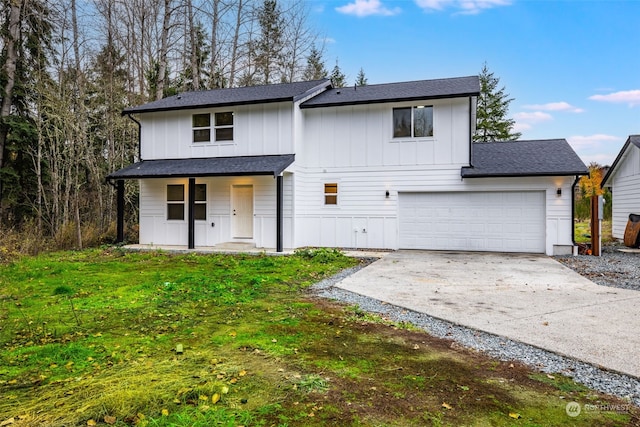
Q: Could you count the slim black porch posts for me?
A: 3